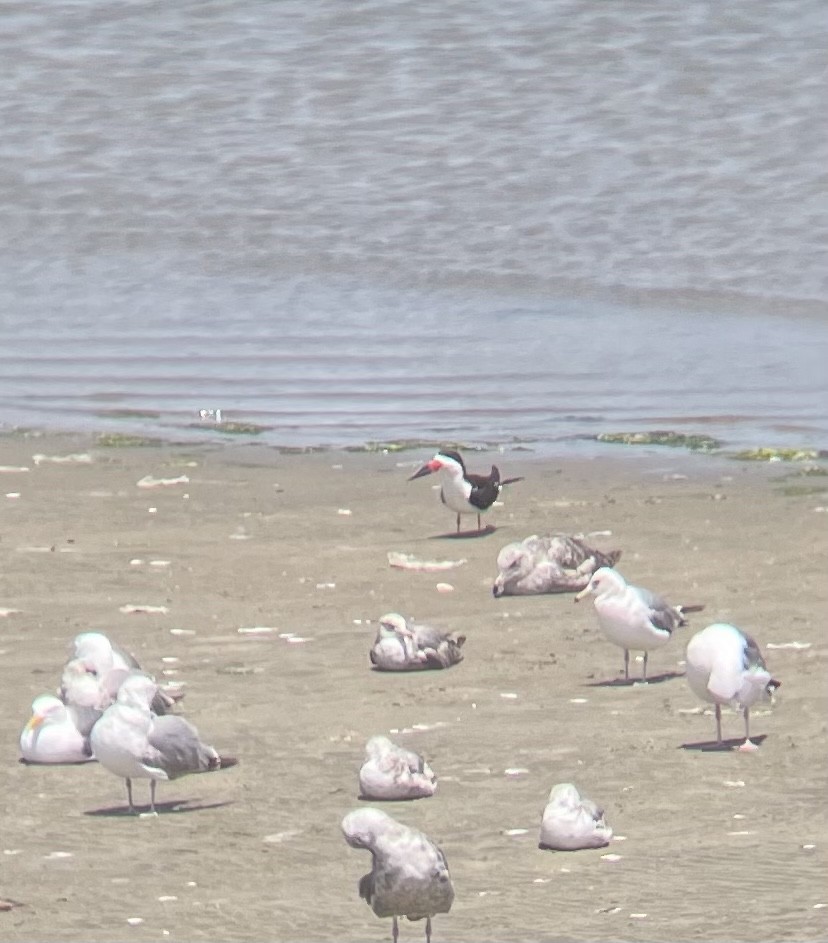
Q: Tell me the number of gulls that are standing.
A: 4